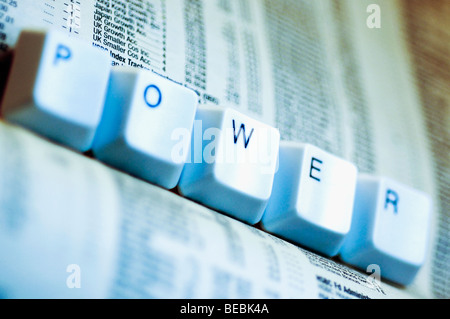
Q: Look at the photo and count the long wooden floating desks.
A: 0